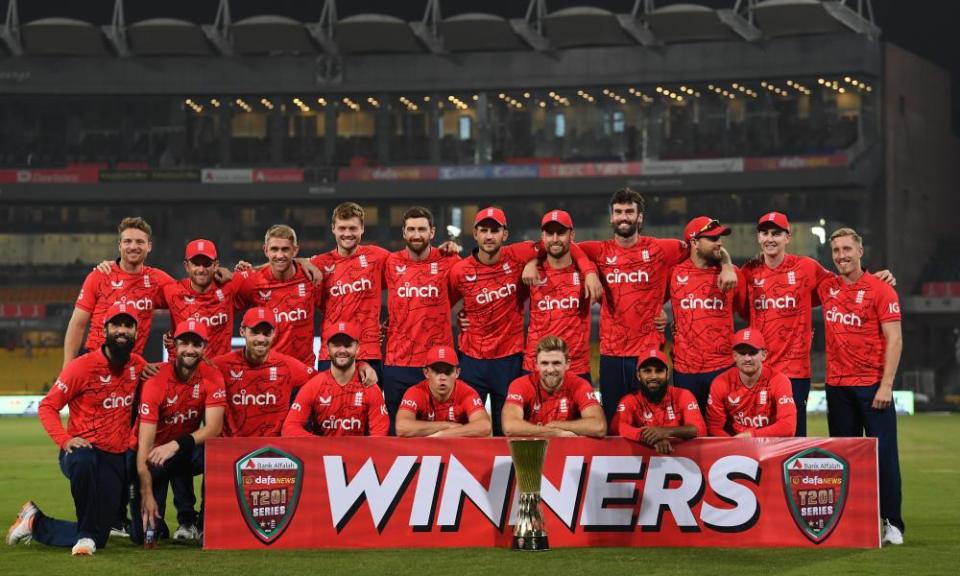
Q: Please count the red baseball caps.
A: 12